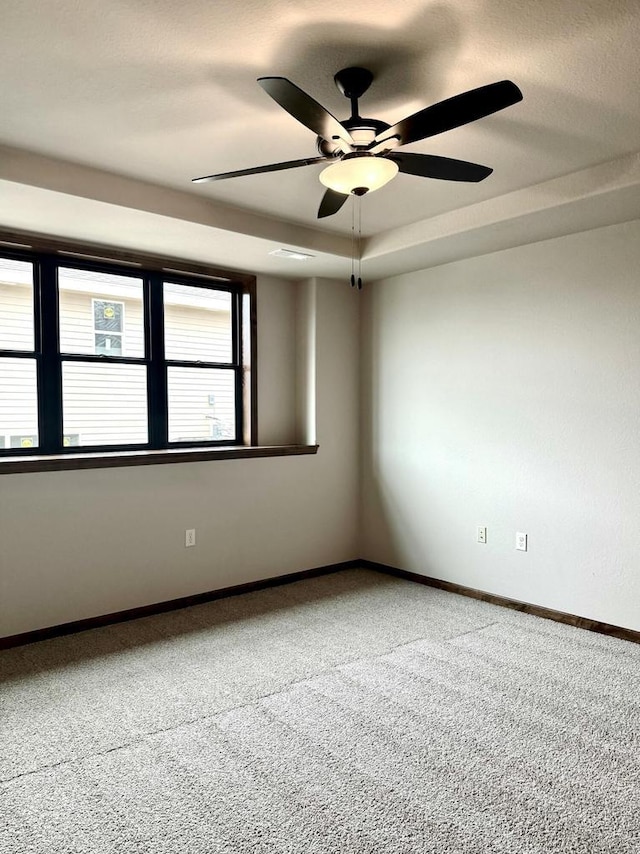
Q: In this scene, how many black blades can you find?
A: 5